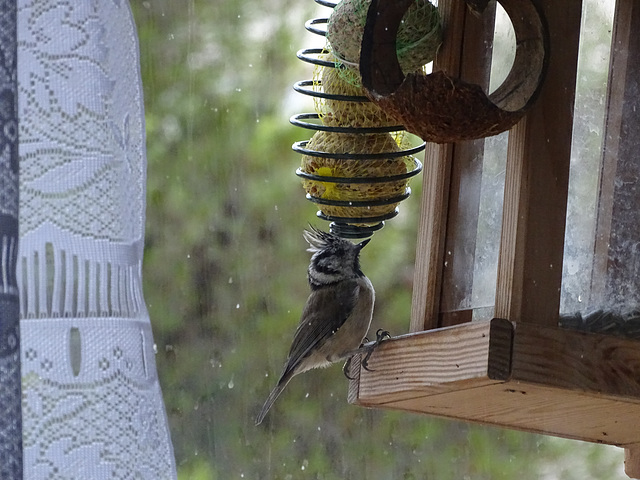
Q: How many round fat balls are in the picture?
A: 3